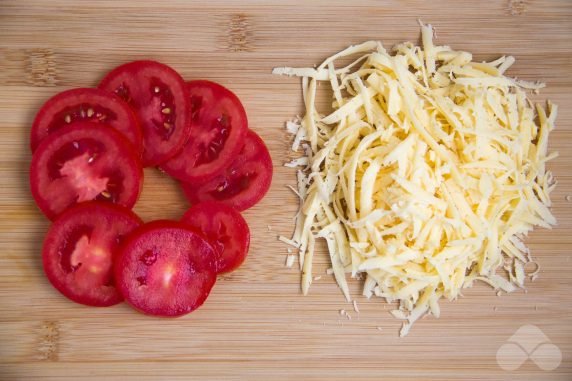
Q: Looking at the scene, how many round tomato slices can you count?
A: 8